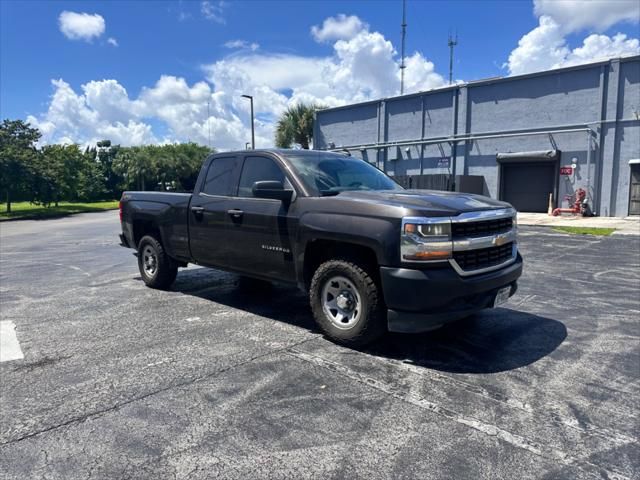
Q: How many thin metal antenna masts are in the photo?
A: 2